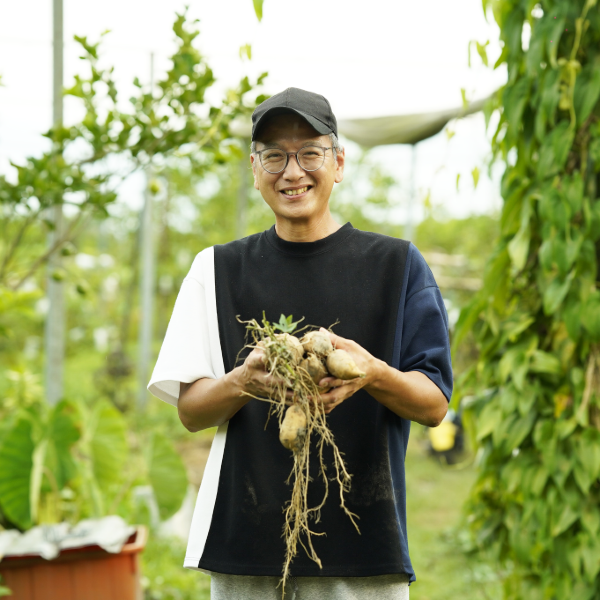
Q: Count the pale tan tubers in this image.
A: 5